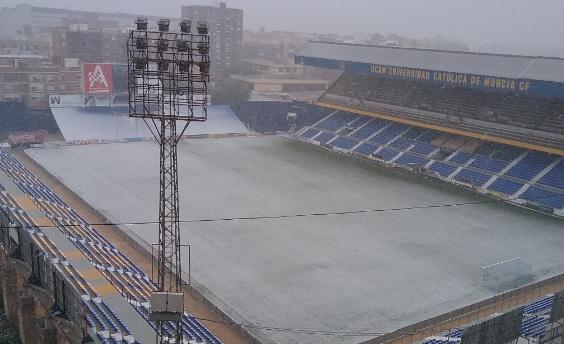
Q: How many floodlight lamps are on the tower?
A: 12